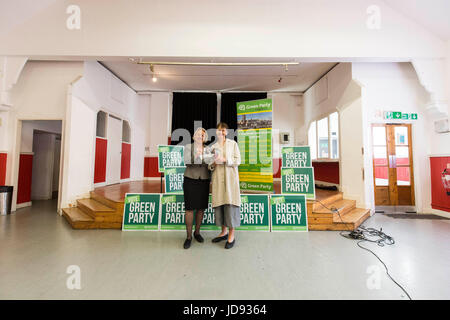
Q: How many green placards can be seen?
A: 9